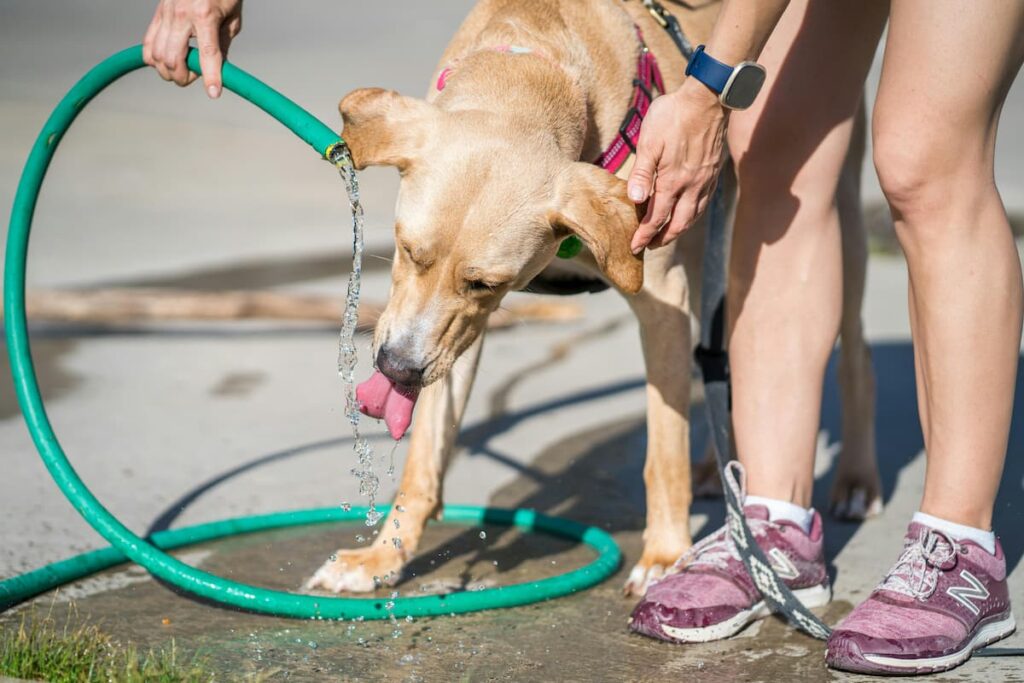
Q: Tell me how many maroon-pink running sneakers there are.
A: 2